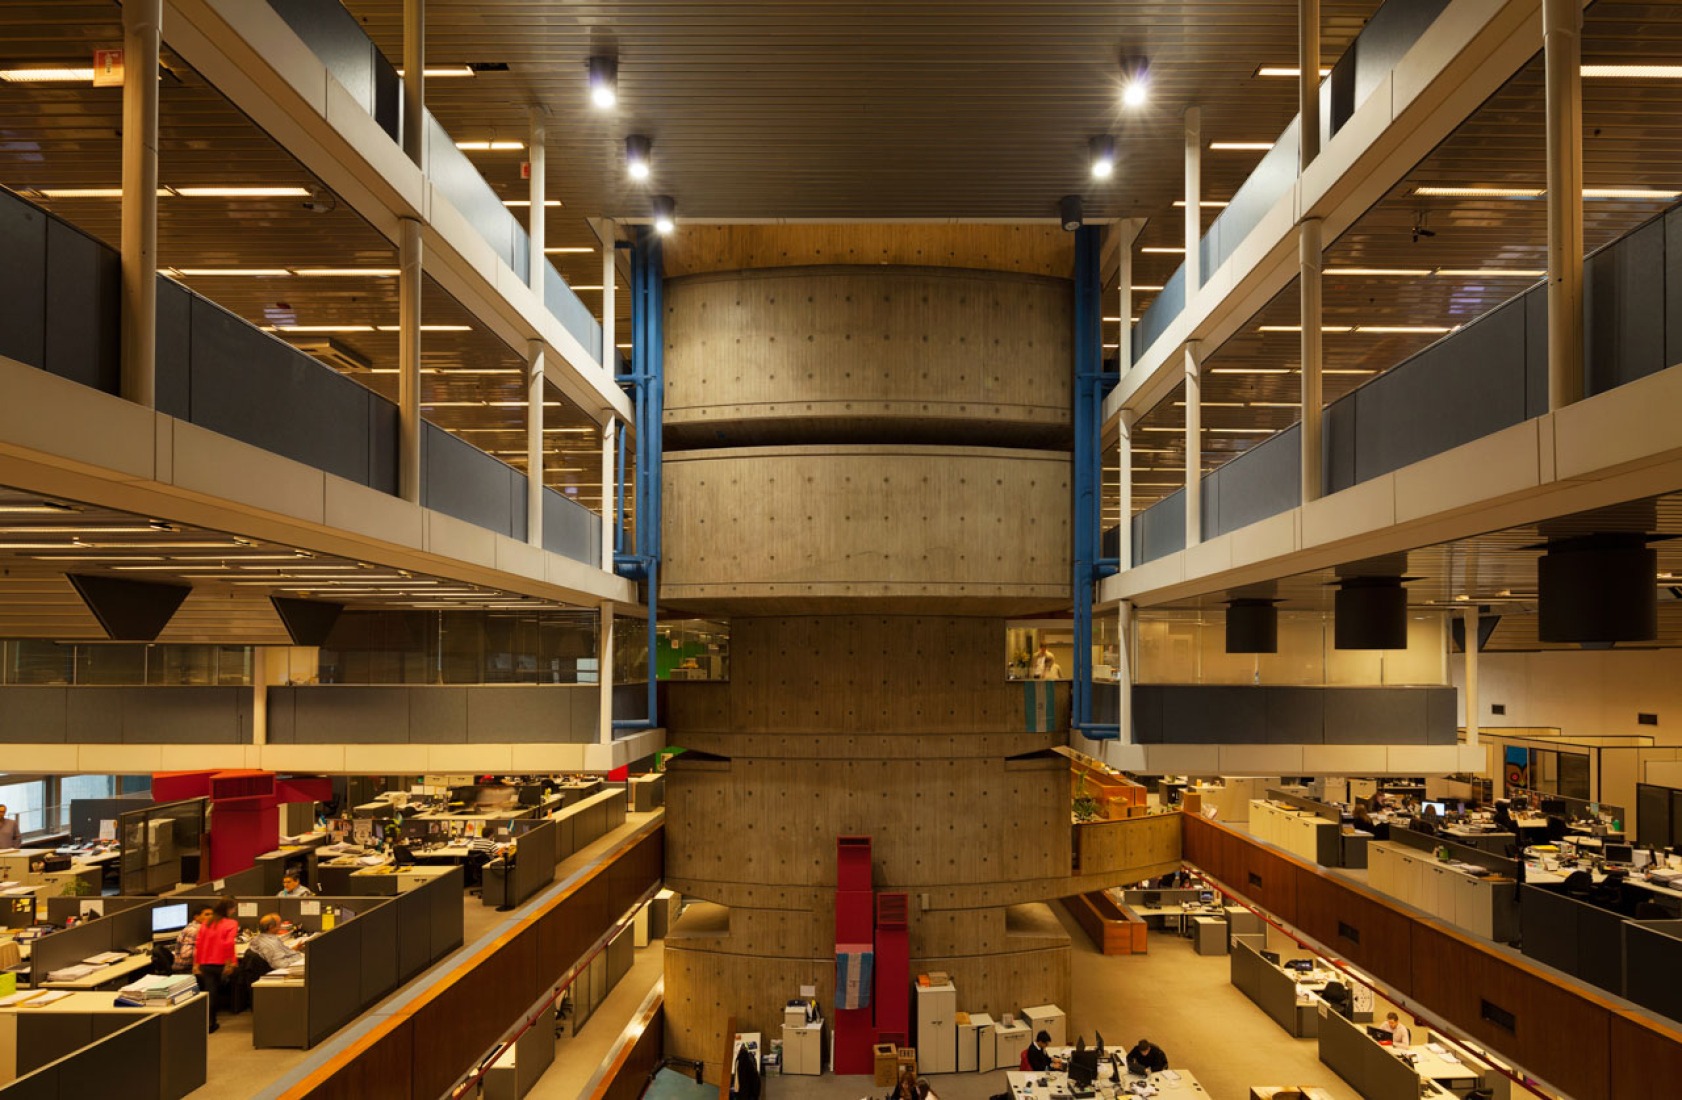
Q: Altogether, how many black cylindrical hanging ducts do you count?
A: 3